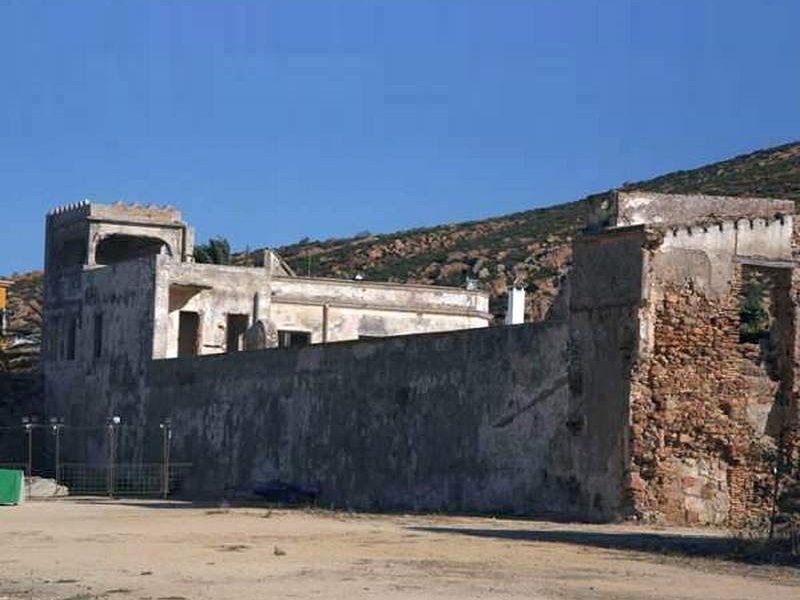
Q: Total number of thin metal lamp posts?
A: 4